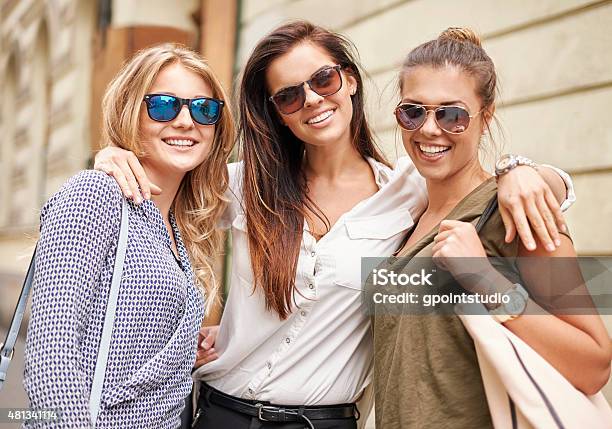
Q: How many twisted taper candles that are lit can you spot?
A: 0